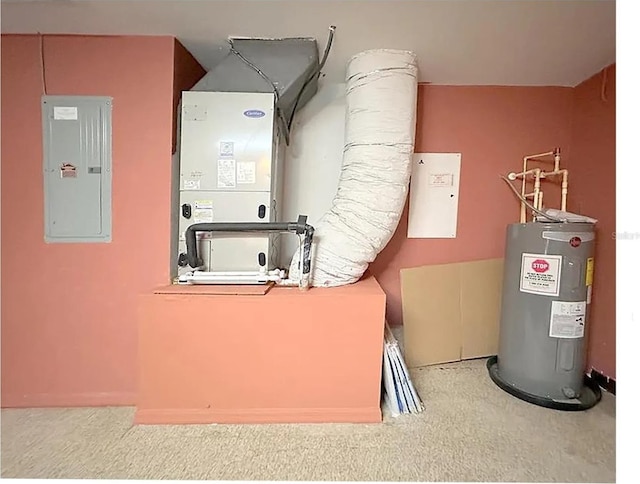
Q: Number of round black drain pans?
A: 1